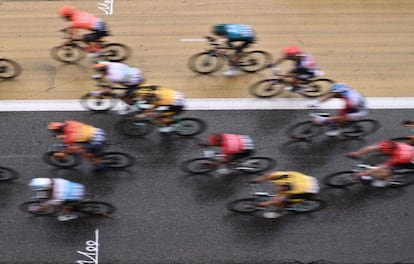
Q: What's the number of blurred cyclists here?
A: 11